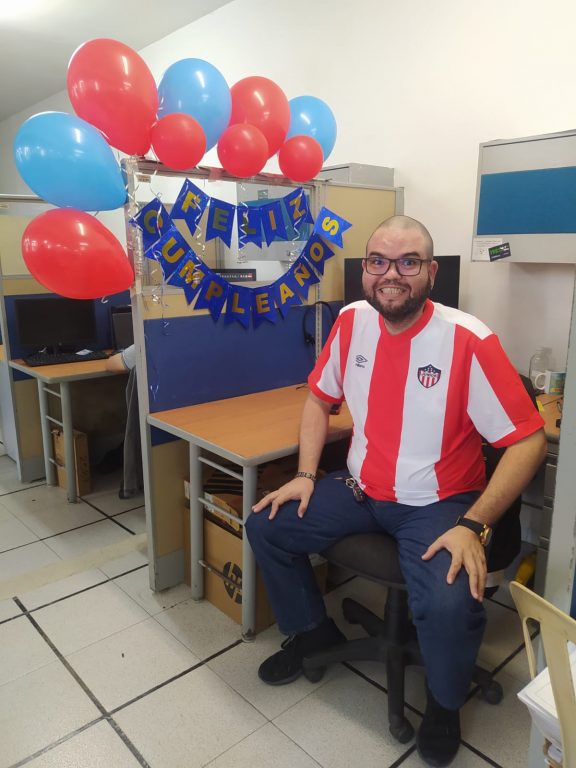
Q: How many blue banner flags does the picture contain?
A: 15